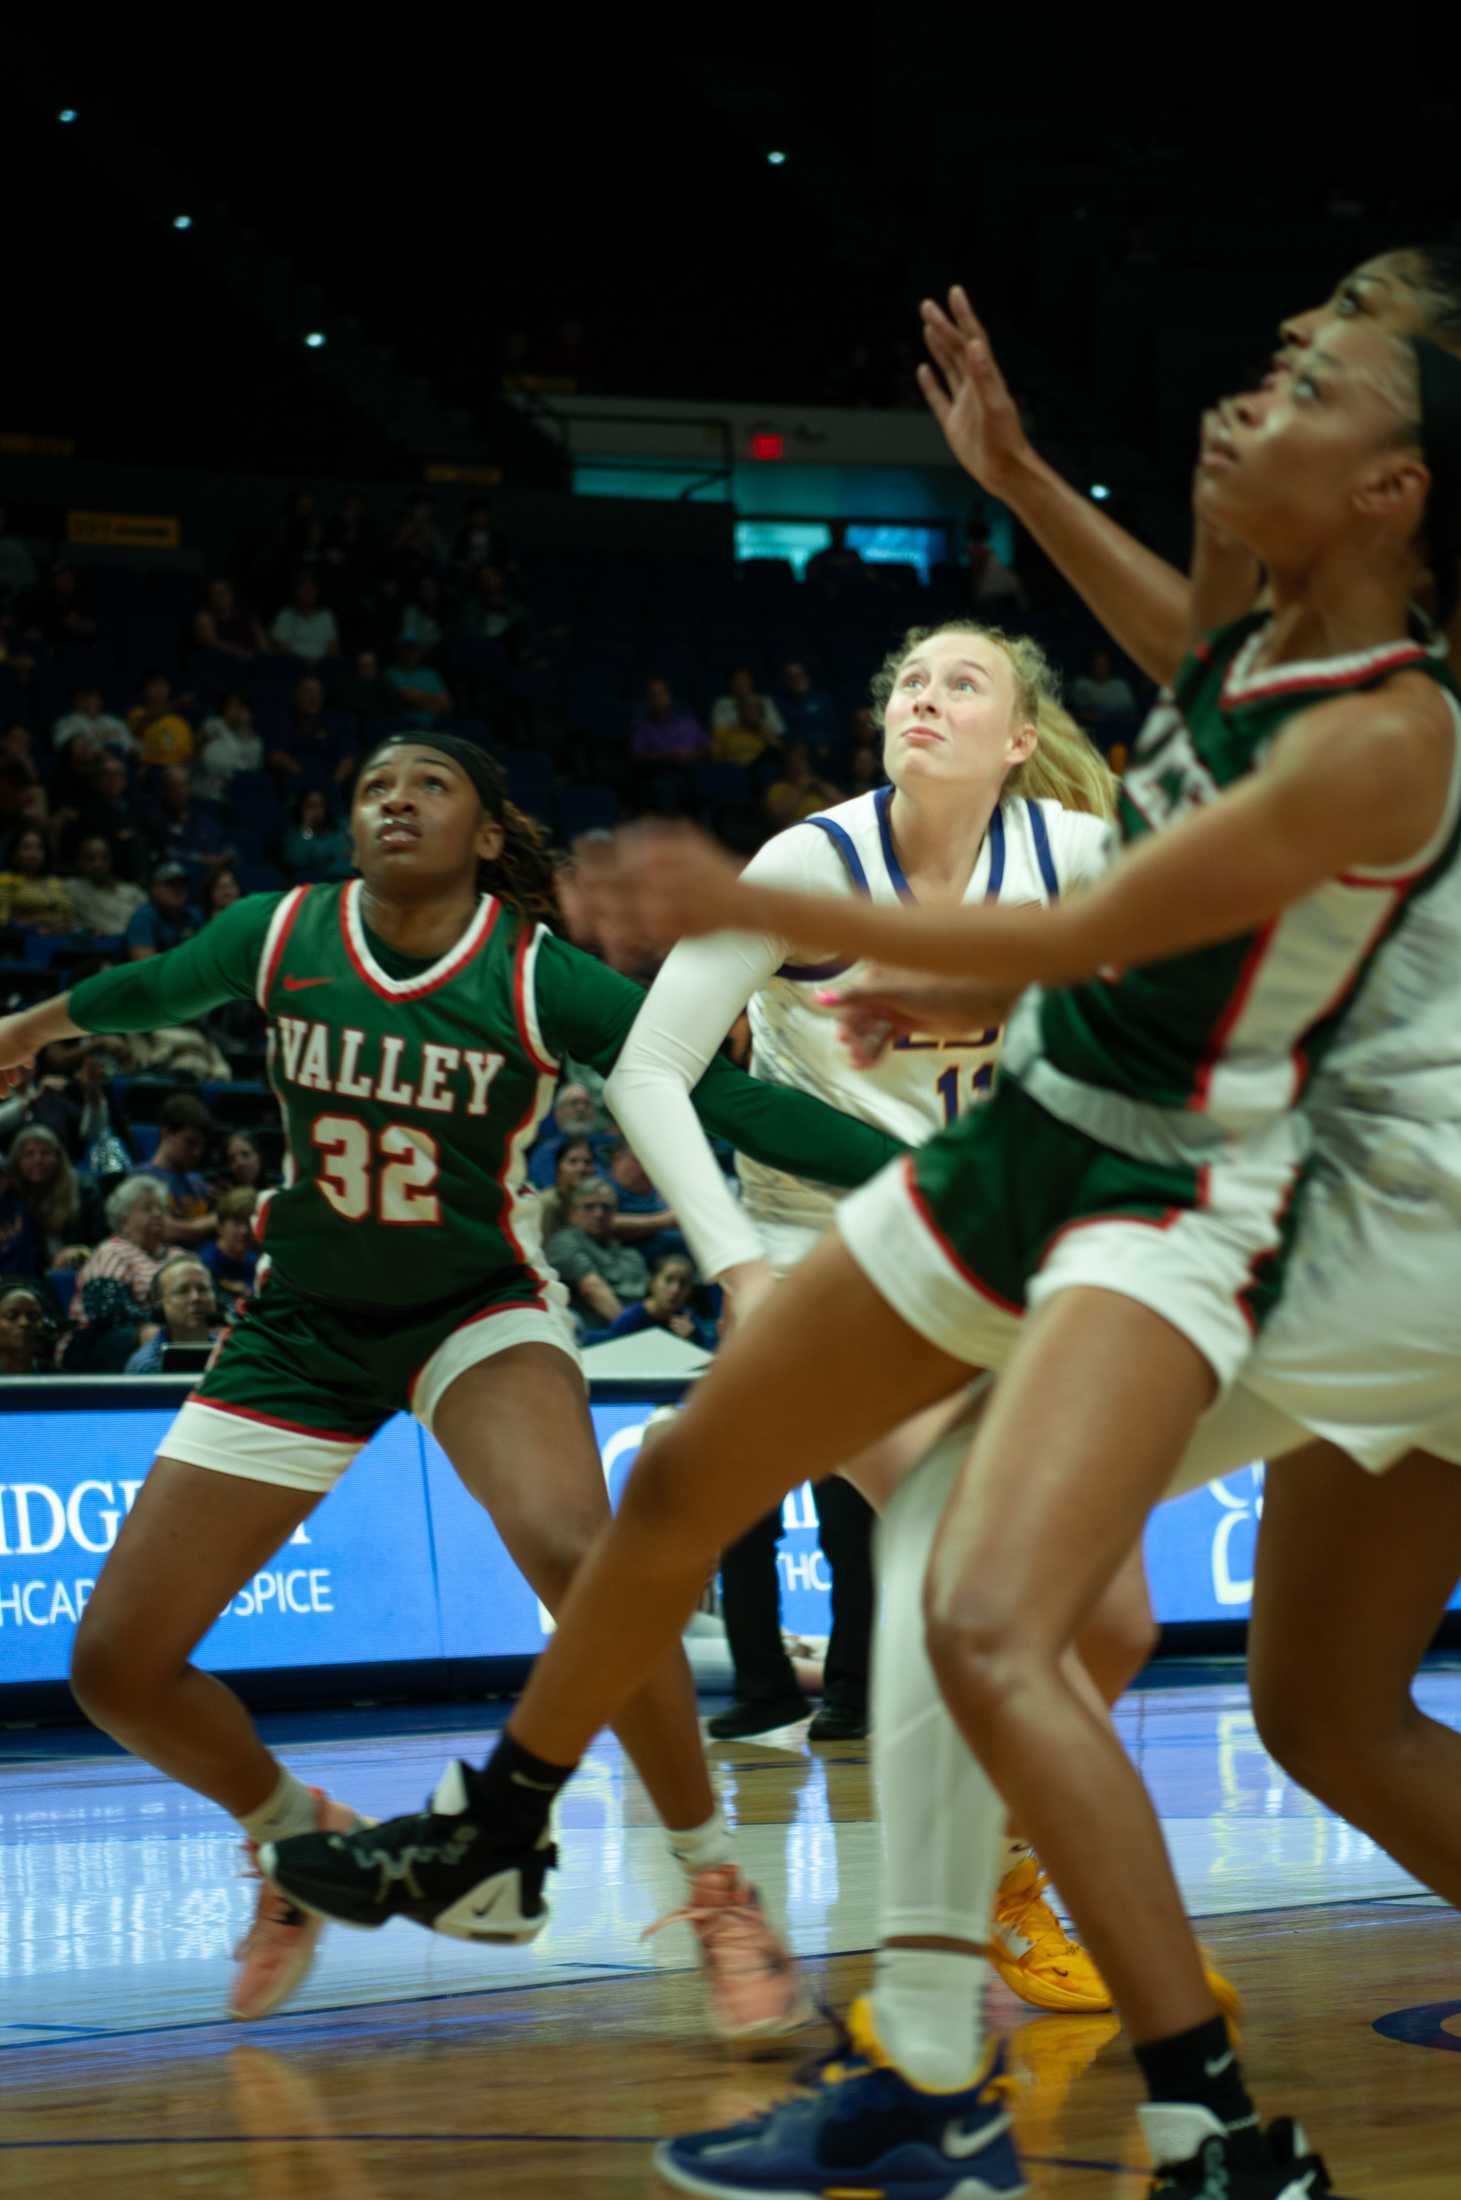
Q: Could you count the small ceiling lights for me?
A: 5